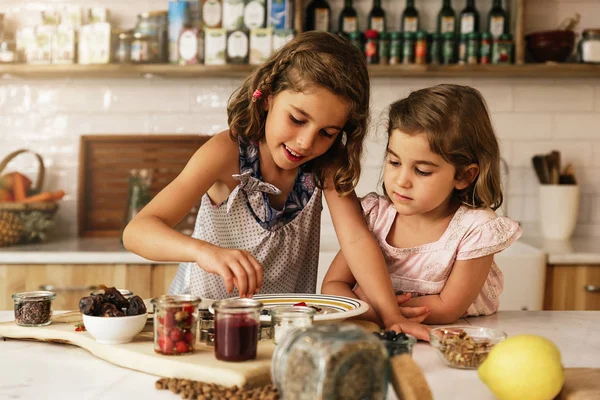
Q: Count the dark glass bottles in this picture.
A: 7